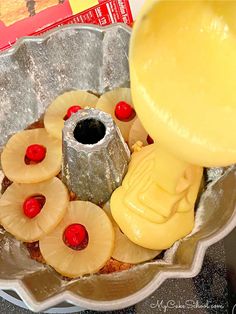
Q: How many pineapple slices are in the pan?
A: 7